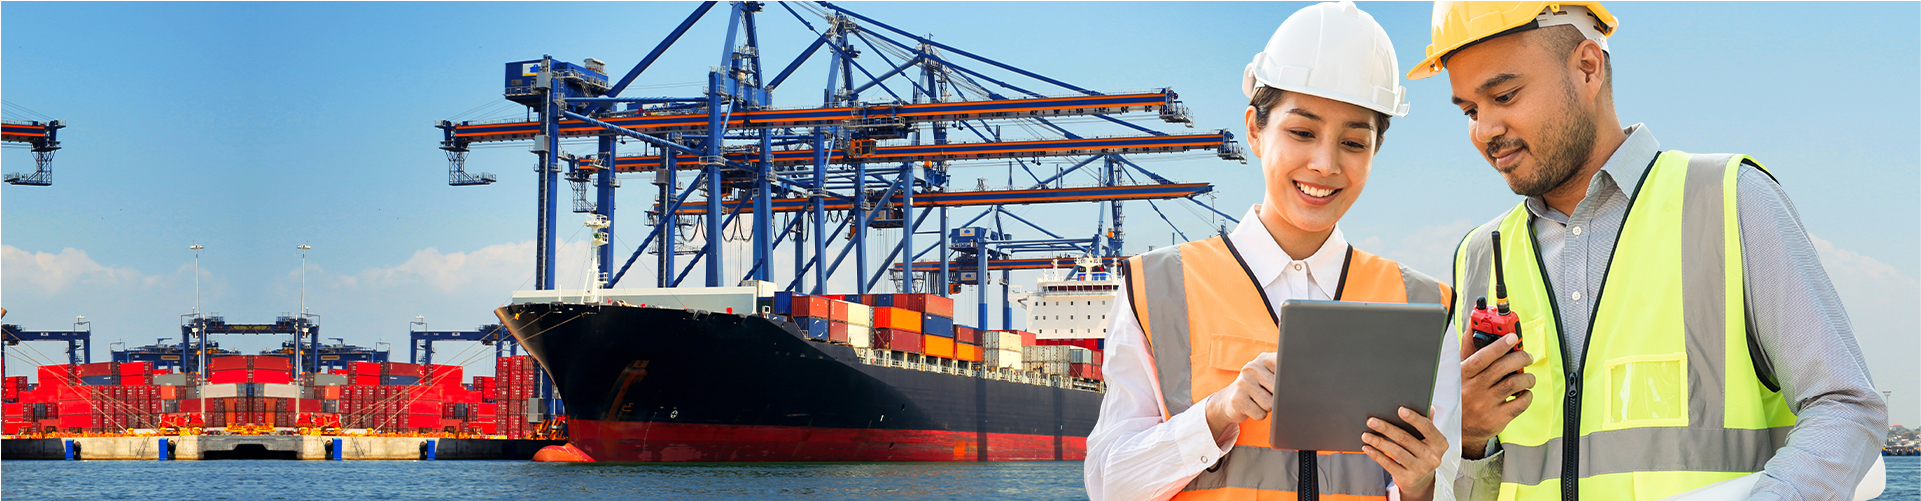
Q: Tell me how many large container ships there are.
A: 1